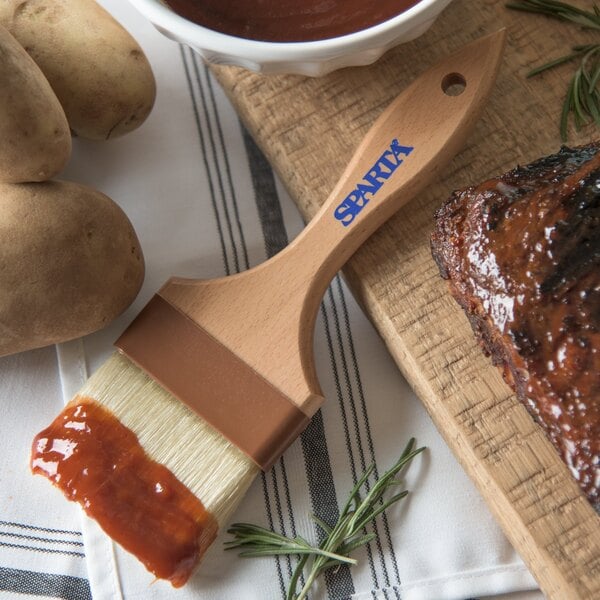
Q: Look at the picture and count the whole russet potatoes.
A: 3